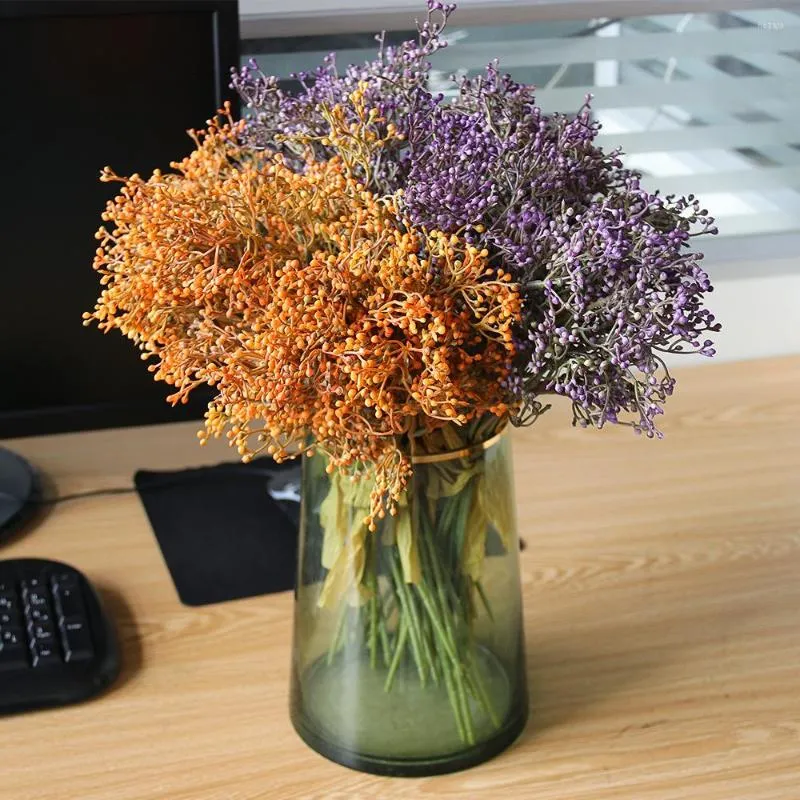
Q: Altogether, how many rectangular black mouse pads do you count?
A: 1